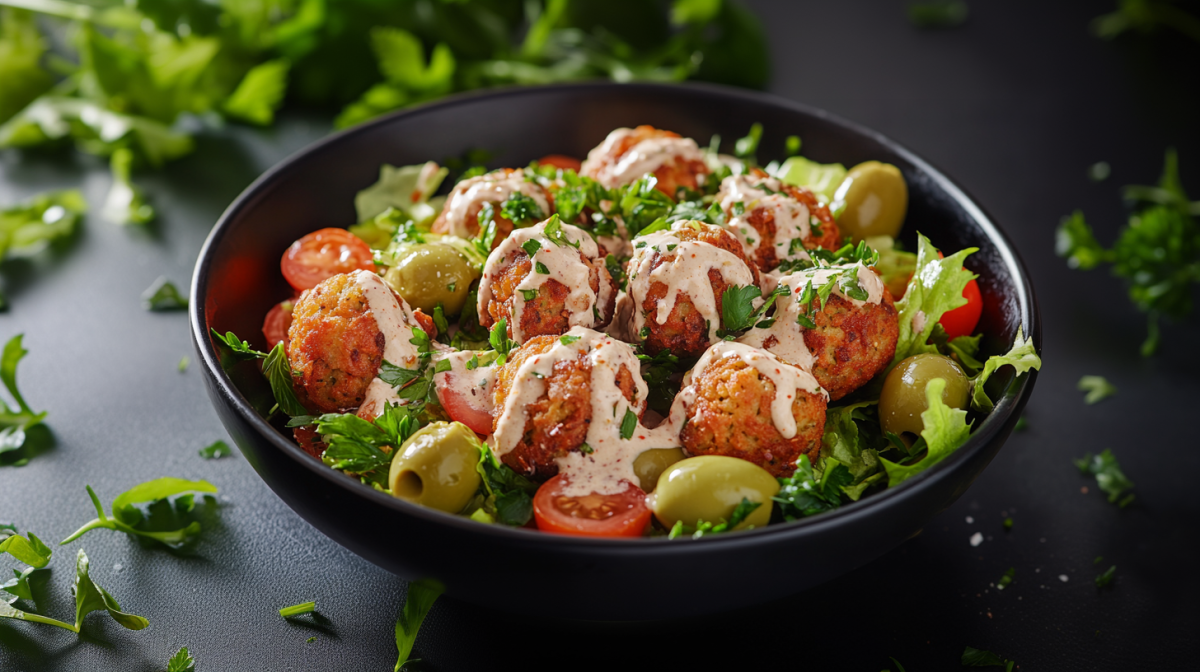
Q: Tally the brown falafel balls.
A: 9